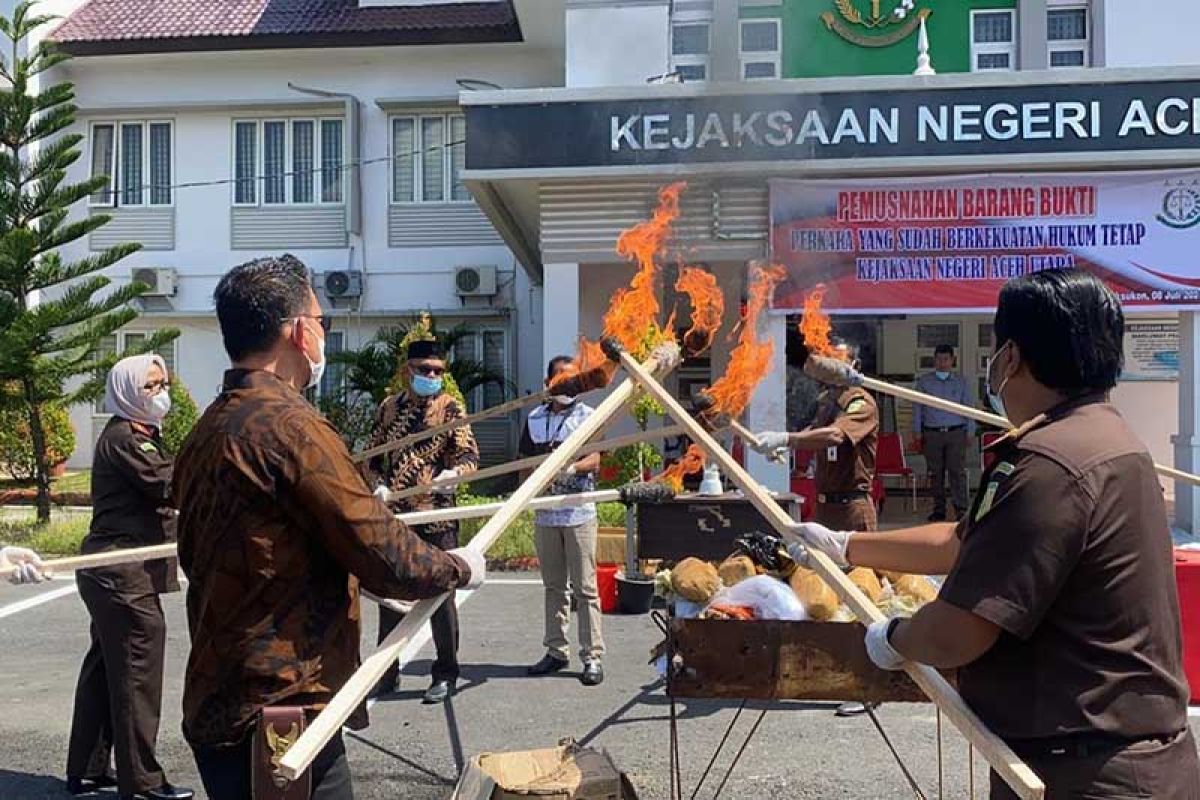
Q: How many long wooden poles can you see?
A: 7